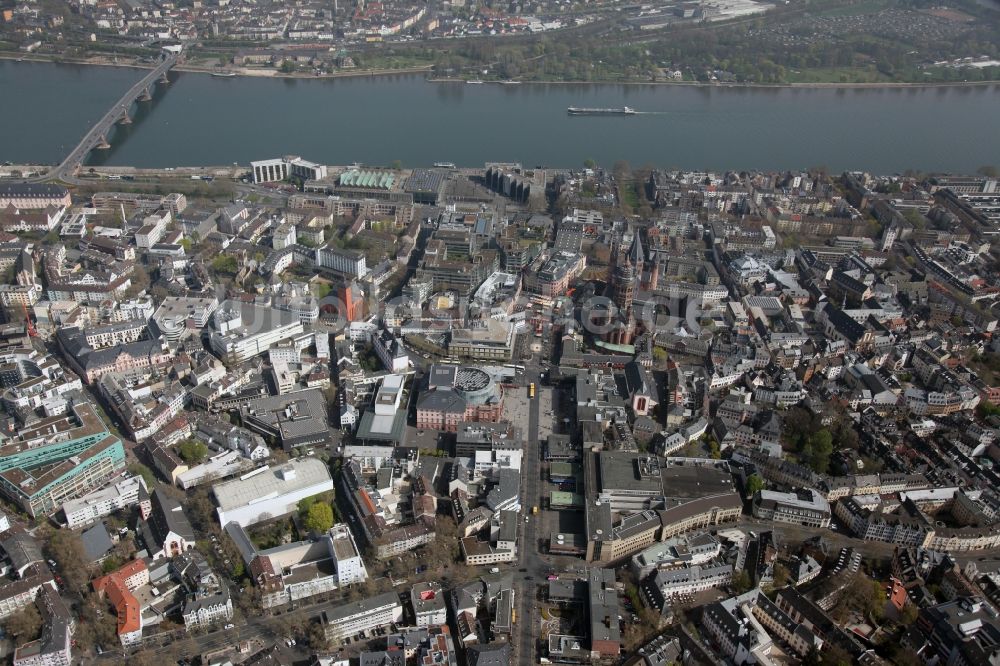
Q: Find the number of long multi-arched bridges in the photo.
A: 1